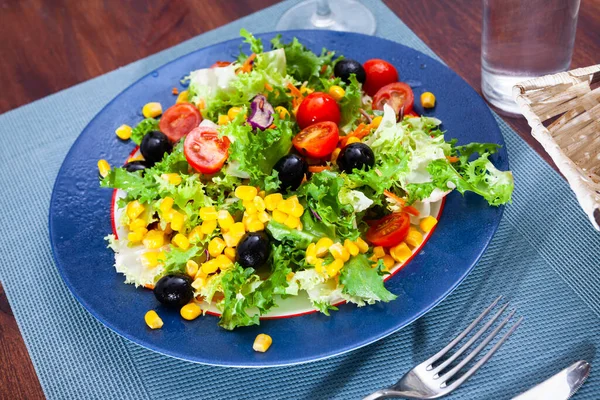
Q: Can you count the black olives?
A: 7